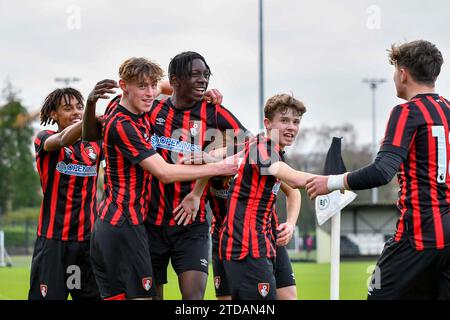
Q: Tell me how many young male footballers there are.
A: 5